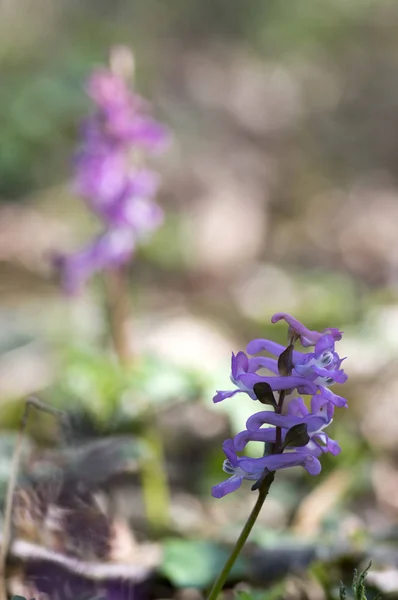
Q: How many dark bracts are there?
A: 3